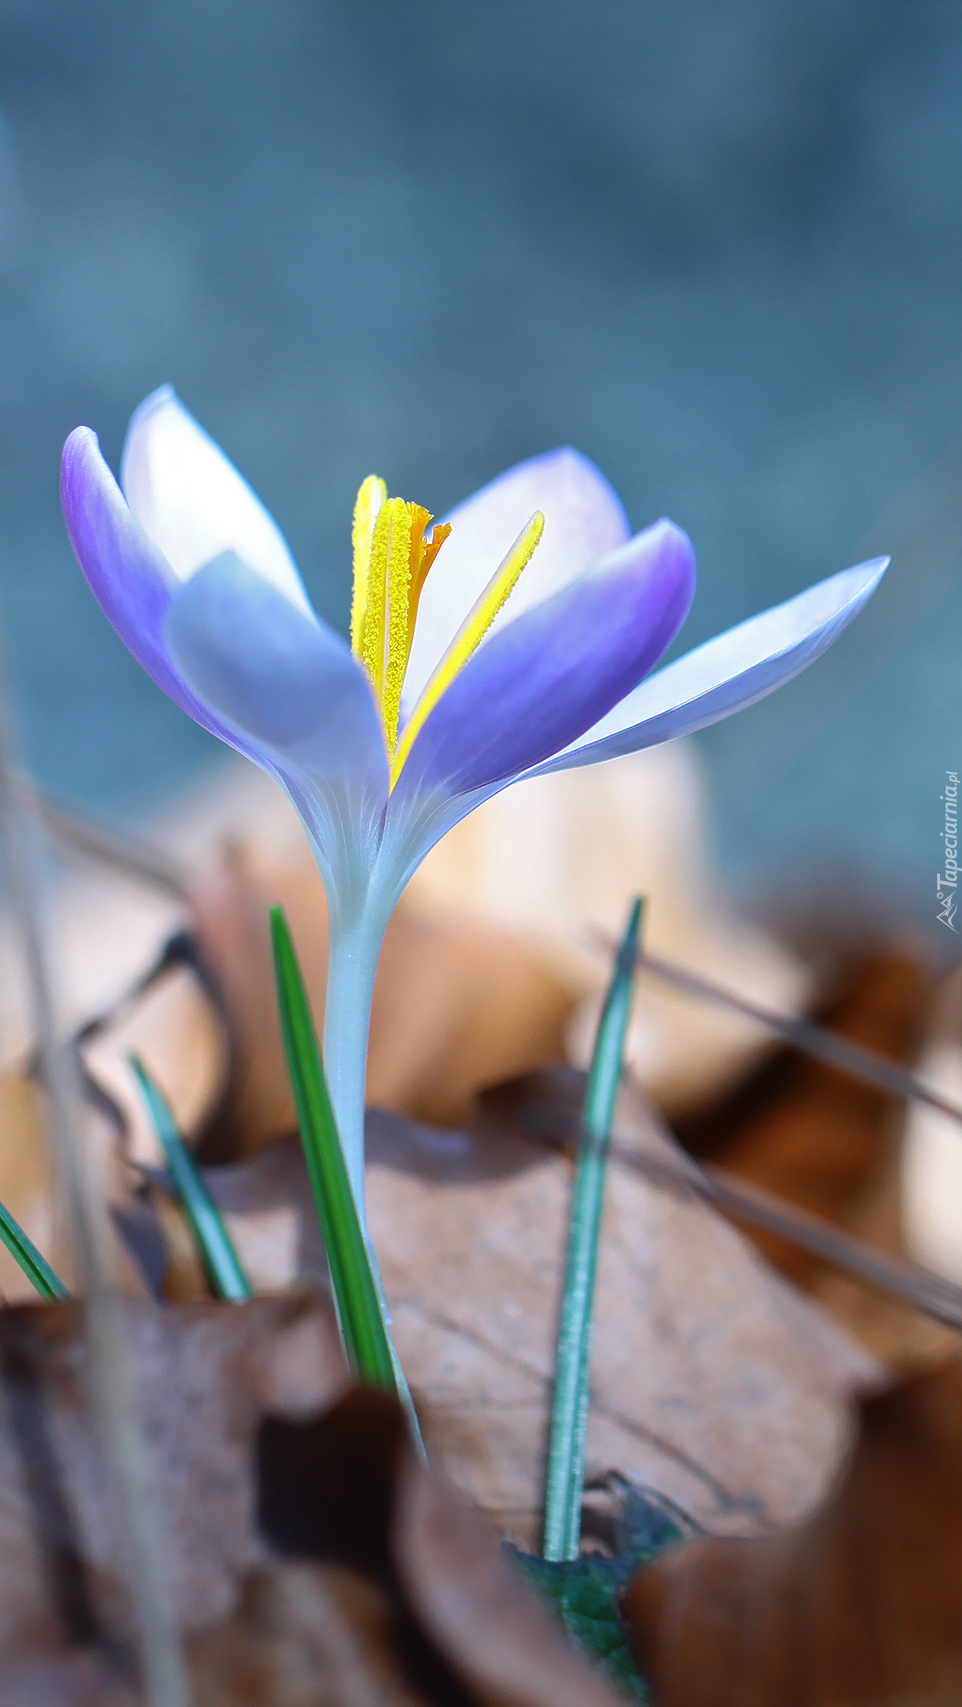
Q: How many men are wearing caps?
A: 0